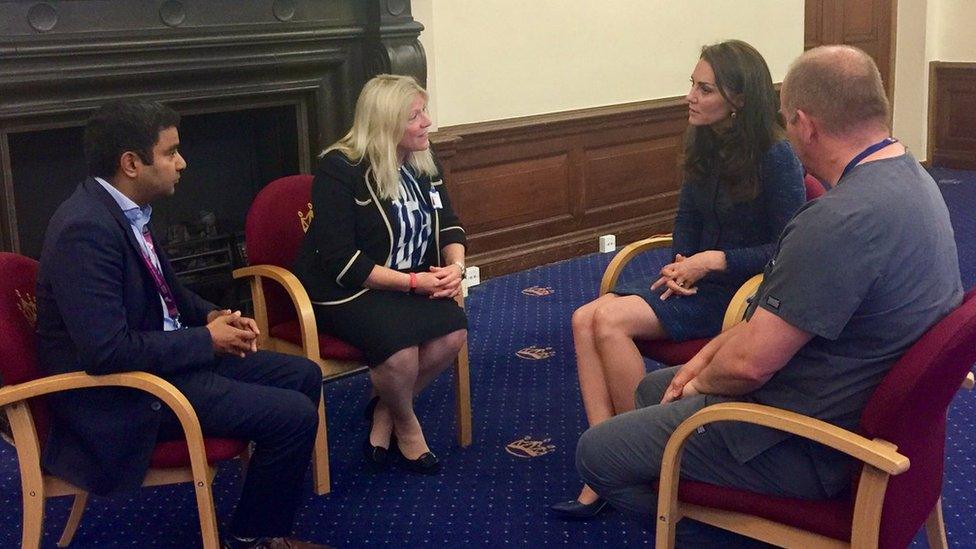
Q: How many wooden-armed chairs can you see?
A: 4